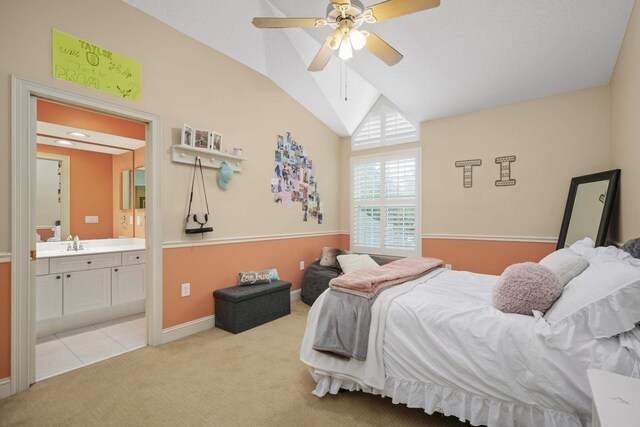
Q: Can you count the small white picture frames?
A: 3